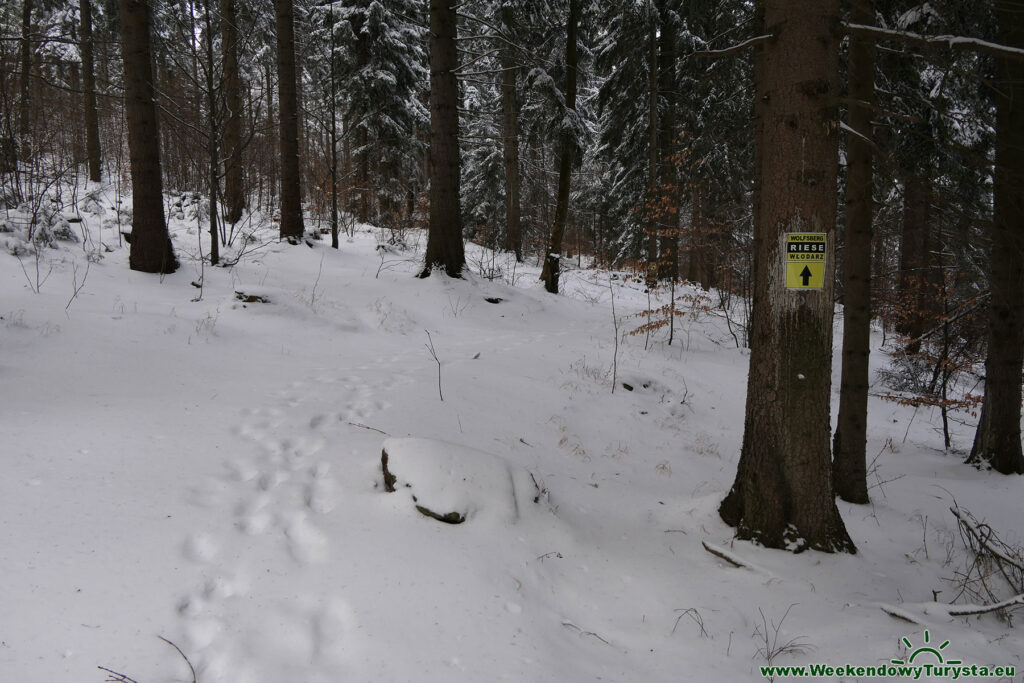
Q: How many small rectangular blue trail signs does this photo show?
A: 0